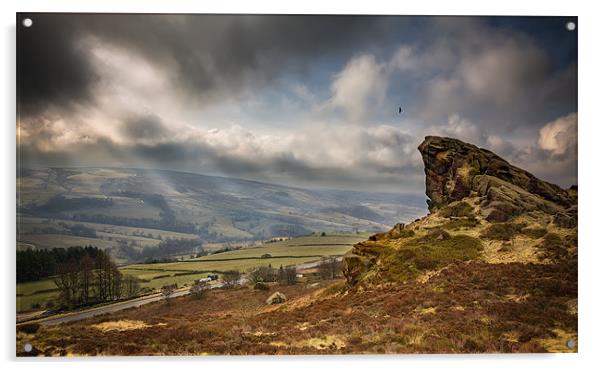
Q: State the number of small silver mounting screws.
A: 4